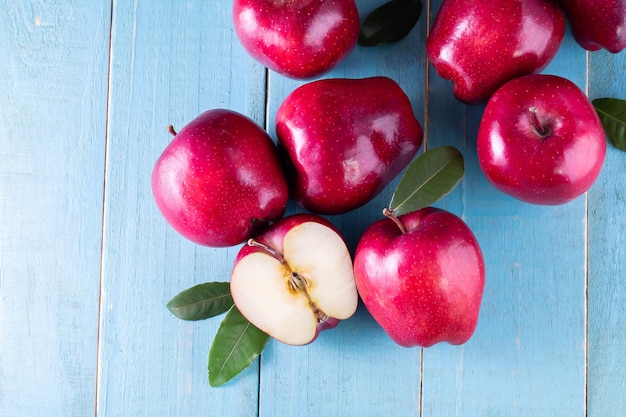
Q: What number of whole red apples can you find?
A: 7